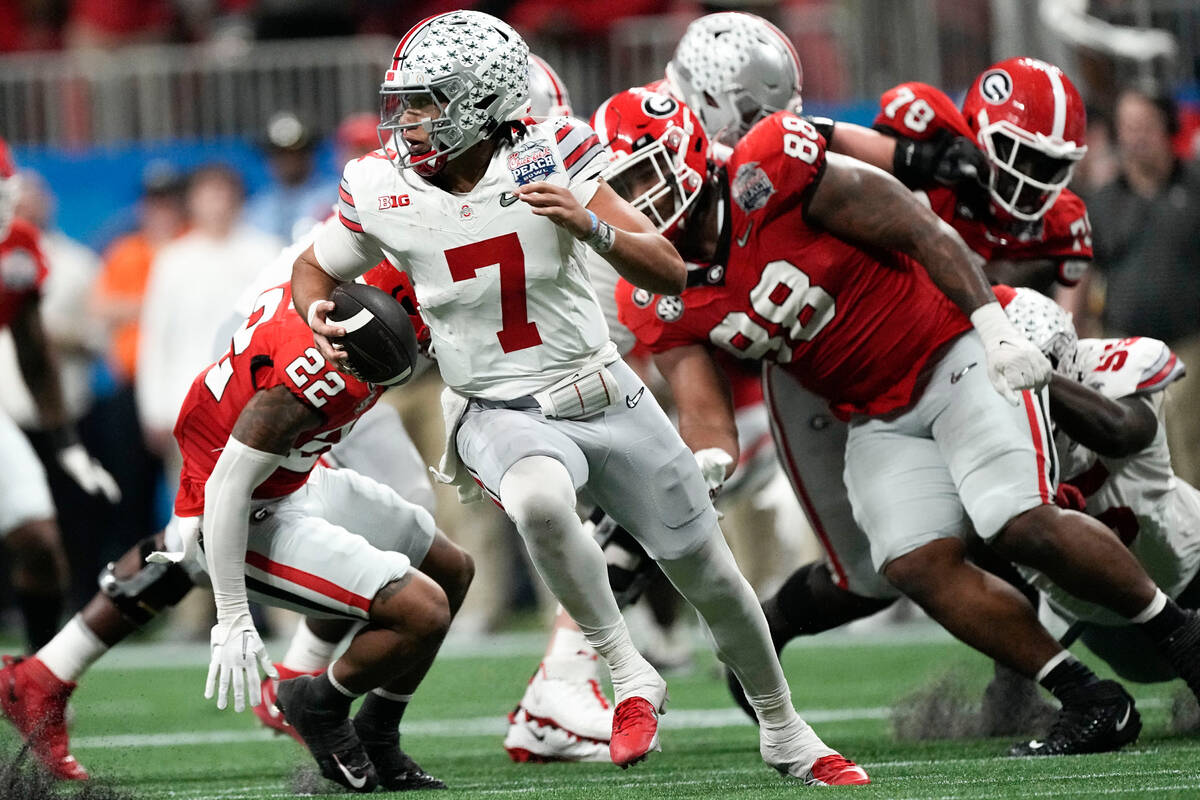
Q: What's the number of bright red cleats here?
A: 4